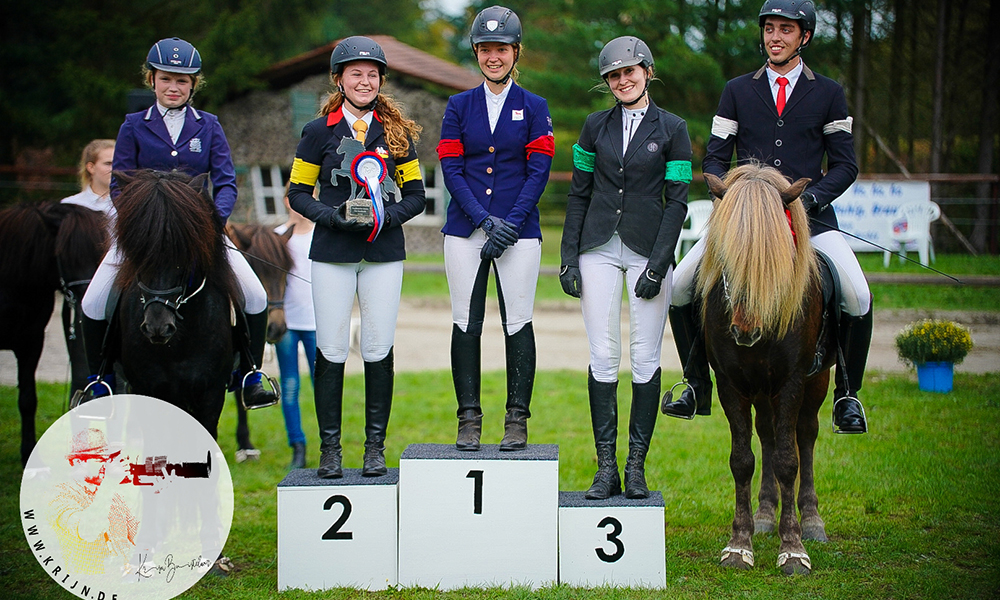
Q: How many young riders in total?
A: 5